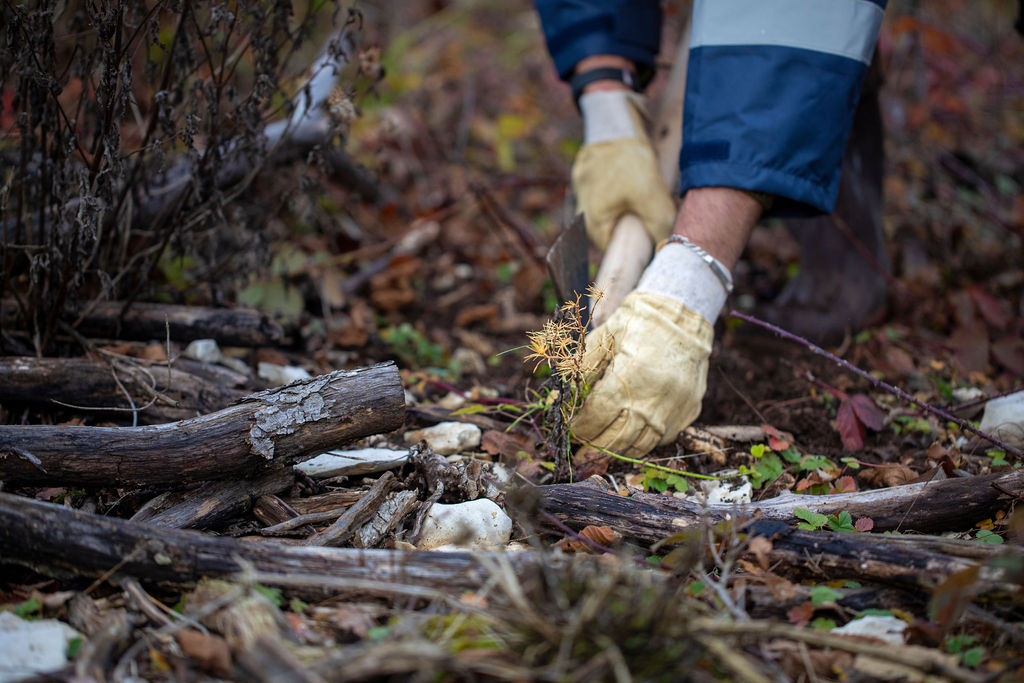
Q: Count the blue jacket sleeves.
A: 2